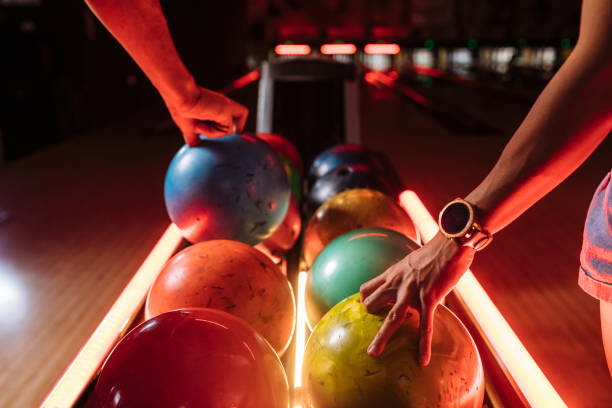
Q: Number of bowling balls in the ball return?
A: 11